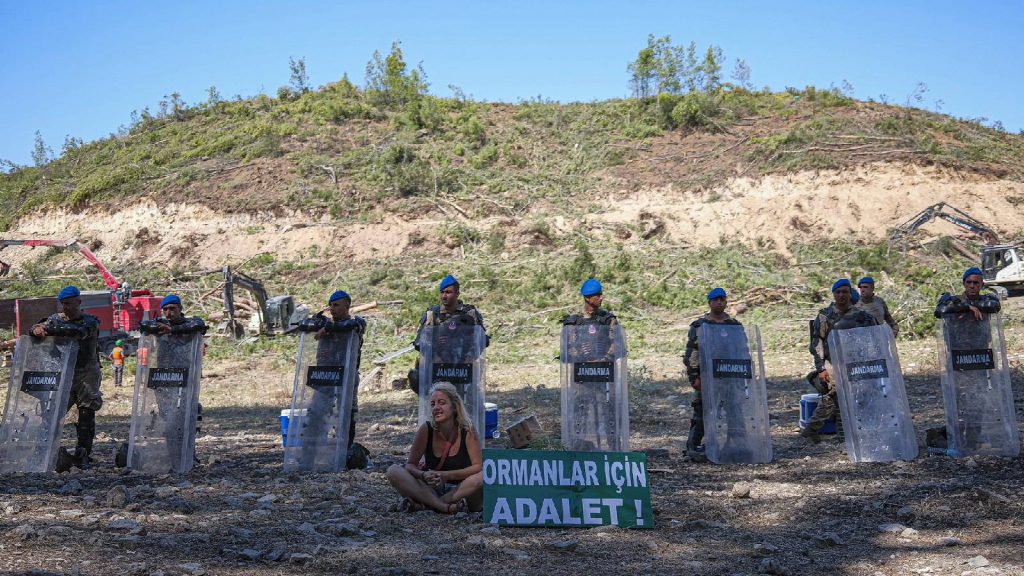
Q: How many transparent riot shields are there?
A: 8